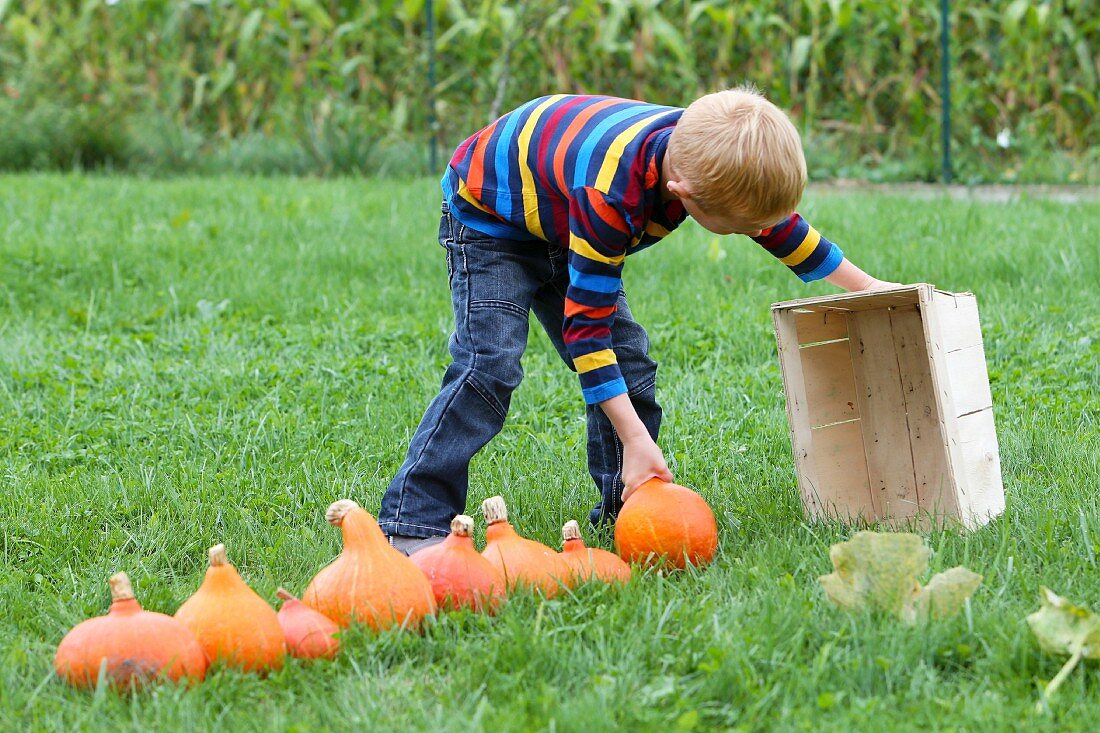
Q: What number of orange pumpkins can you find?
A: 8